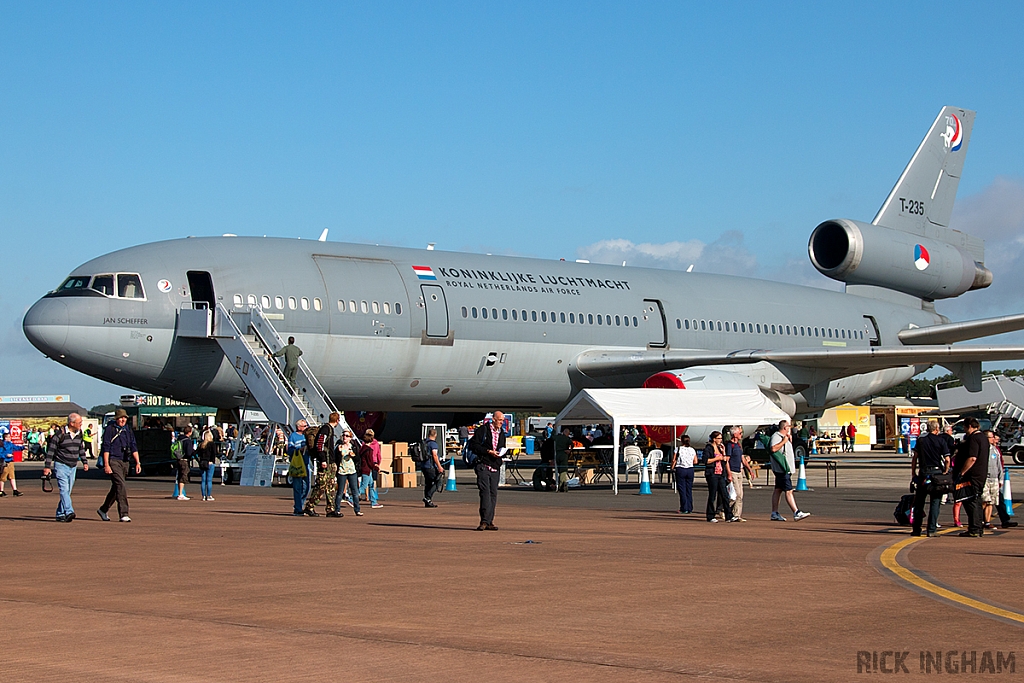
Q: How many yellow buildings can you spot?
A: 1